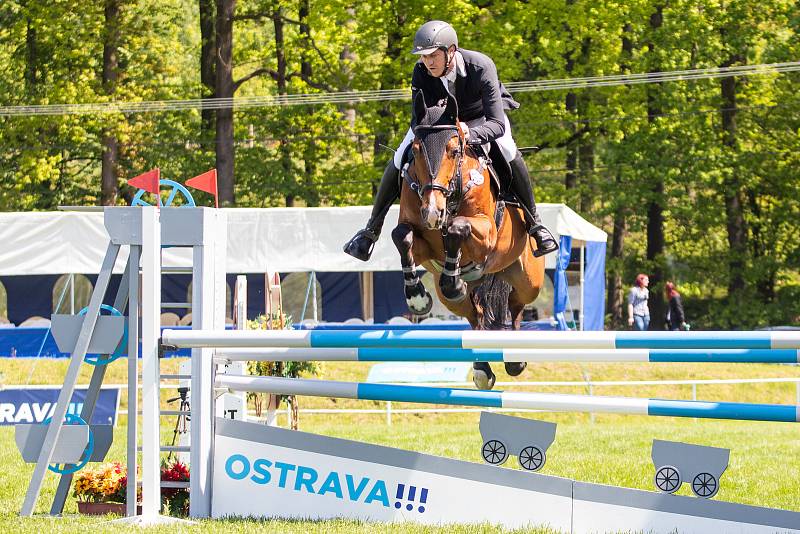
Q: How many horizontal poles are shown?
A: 3